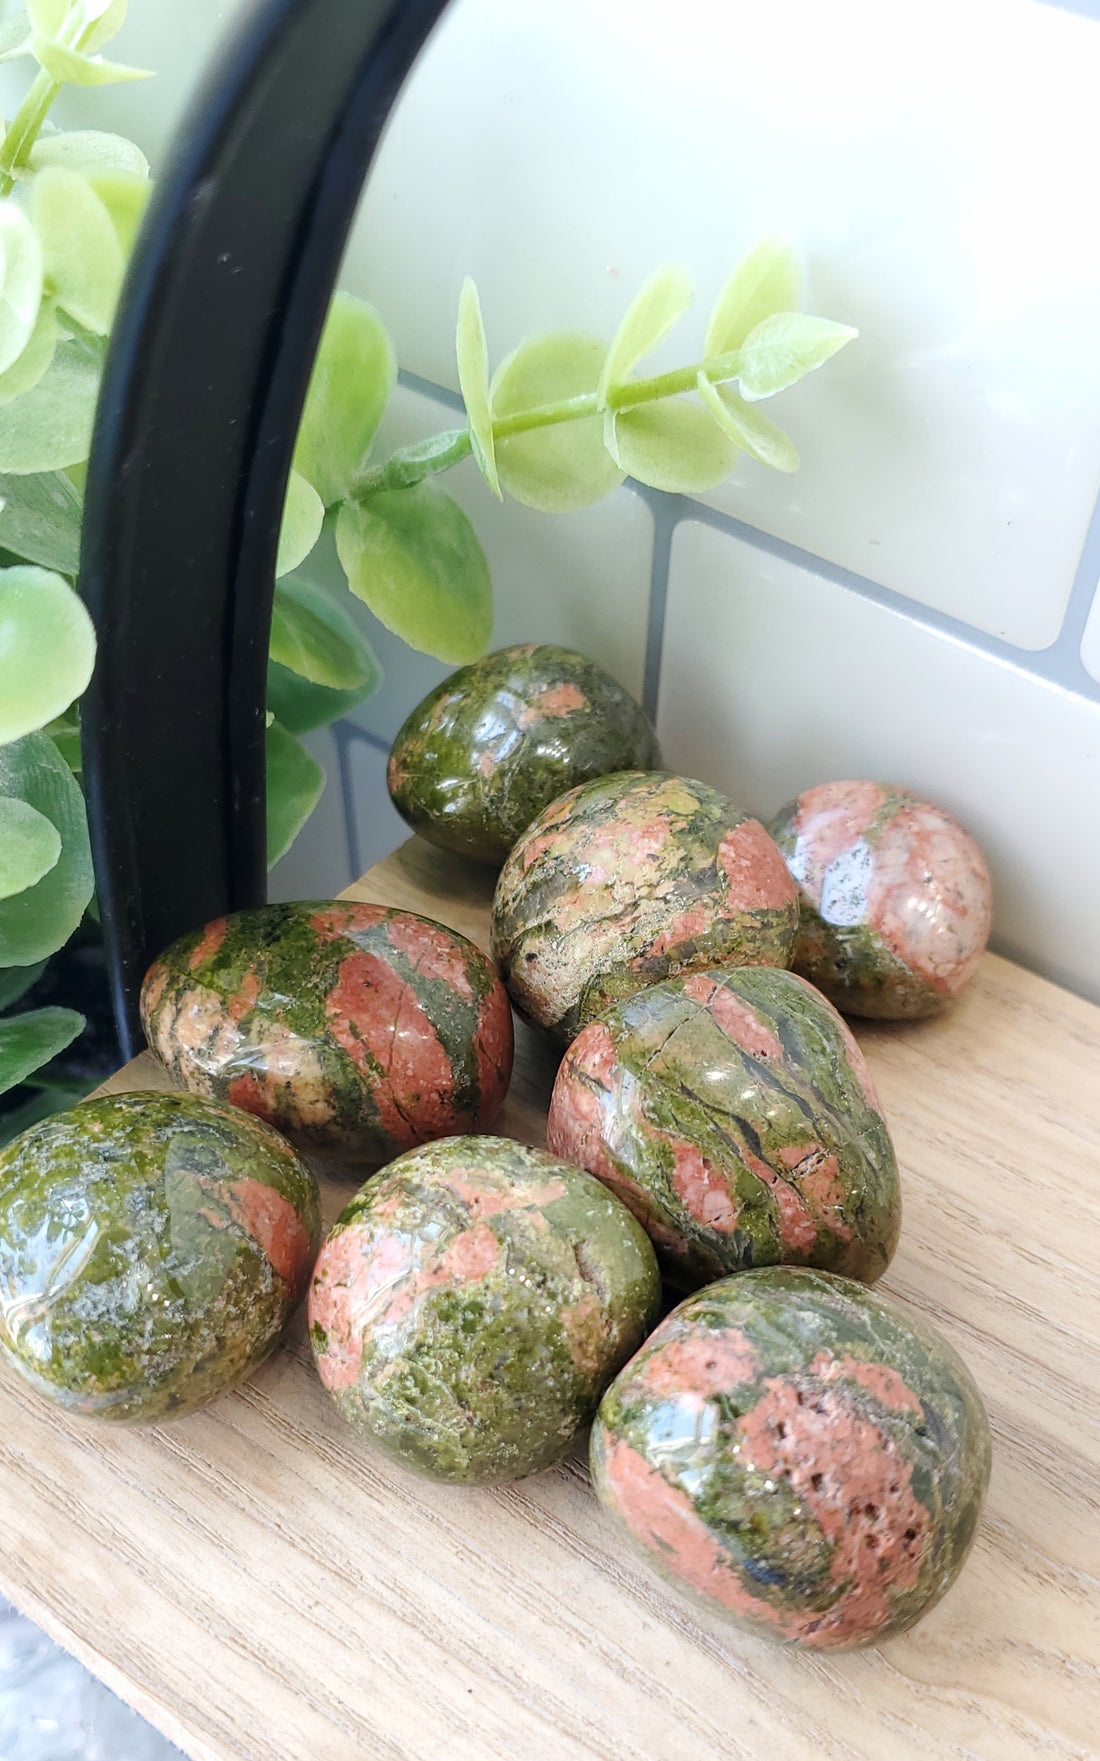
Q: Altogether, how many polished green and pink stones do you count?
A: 8